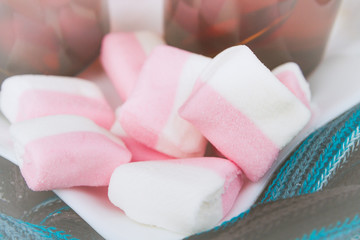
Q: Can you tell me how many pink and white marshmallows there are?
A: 8